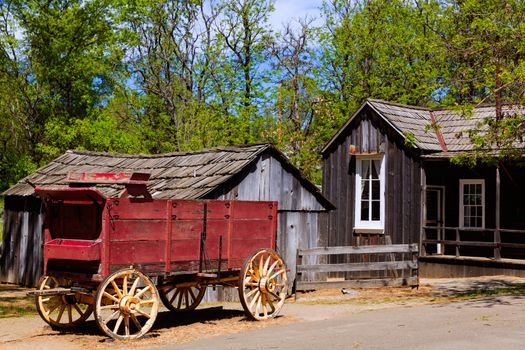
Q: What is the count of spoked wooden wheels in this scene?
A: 4